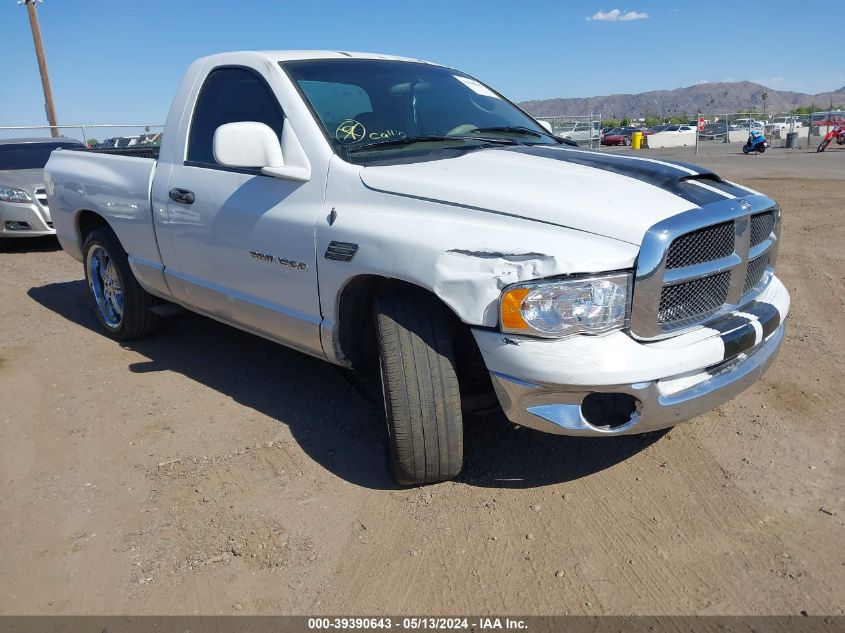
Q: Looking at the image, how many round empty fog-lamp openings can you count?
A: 1